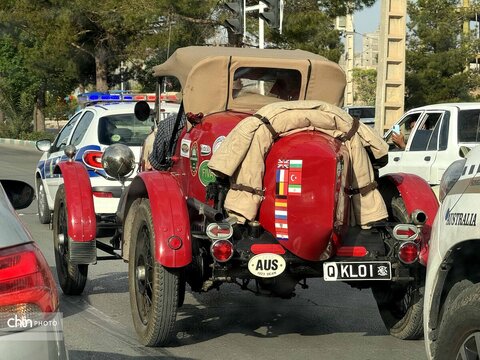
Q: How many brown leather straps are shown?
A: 4